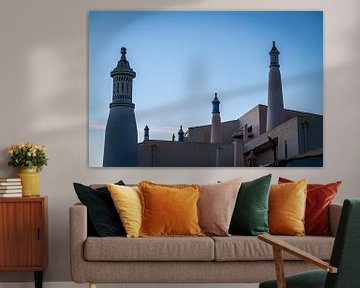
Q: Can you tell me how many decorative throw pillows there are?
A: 7